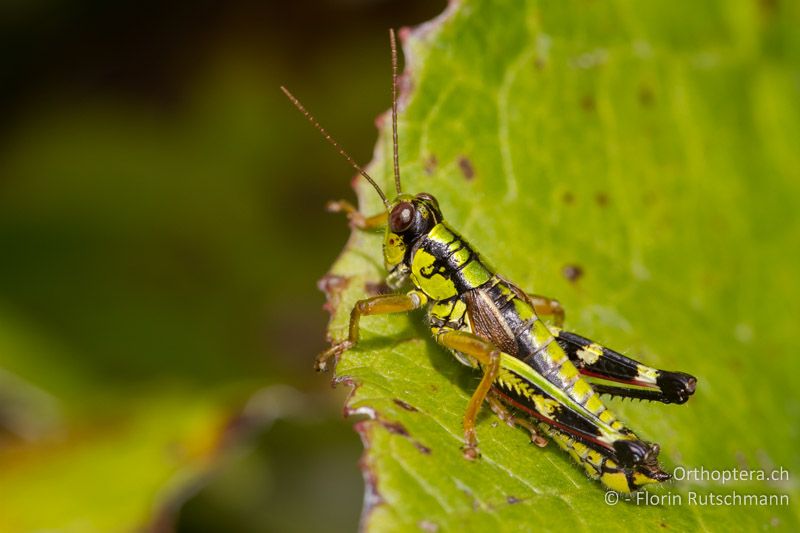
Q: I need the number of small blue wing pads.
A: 0